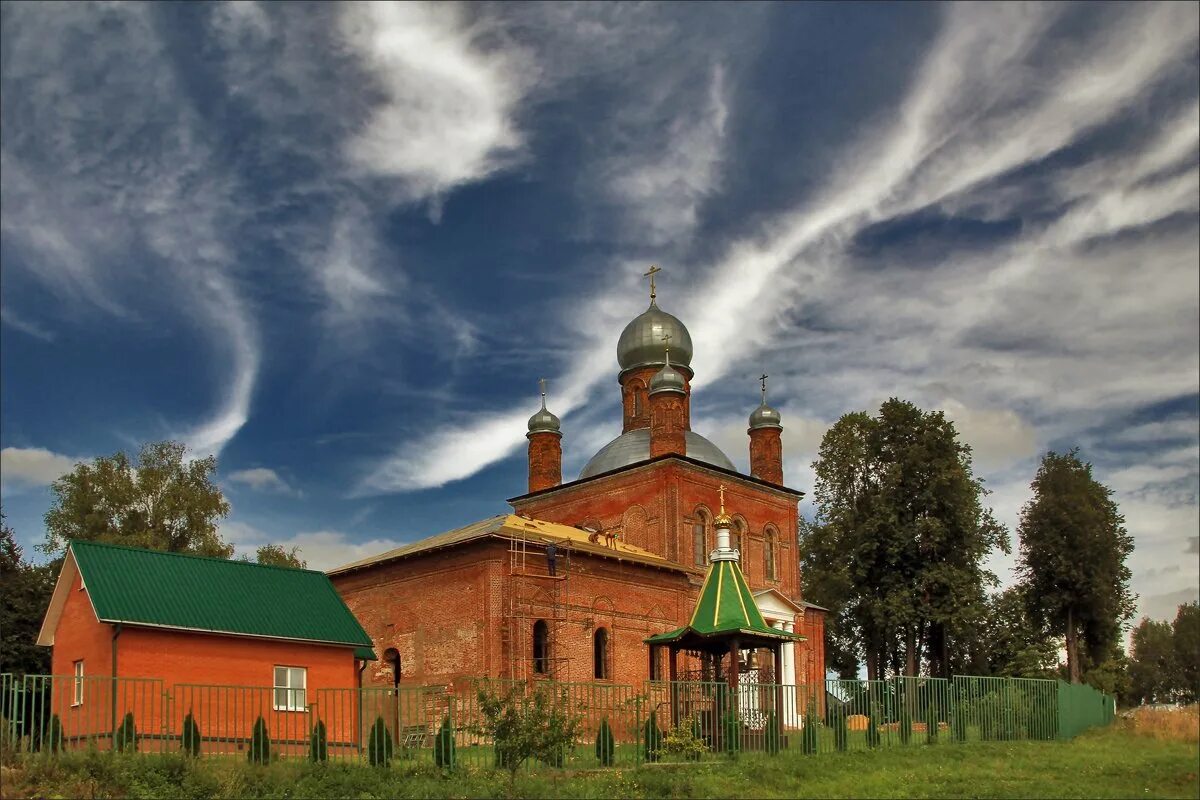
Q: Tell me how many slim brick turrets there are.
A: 3